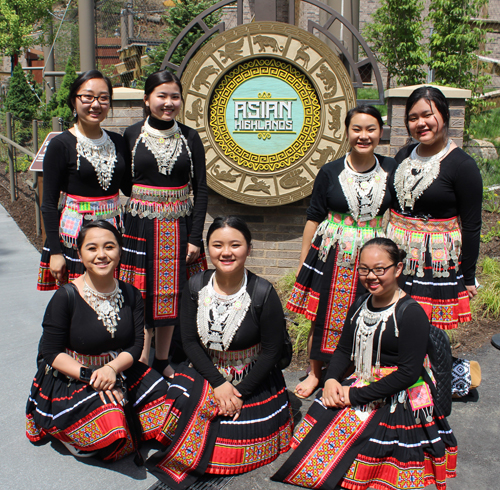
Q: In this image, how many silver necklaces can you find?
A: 7